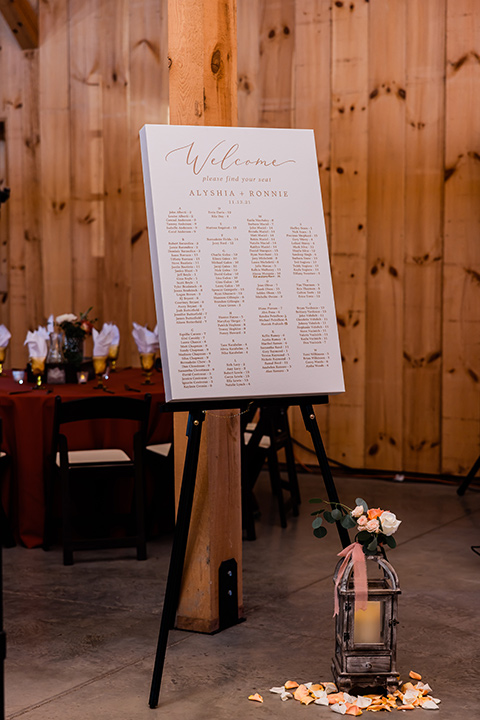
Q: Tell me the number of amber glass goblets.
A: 5